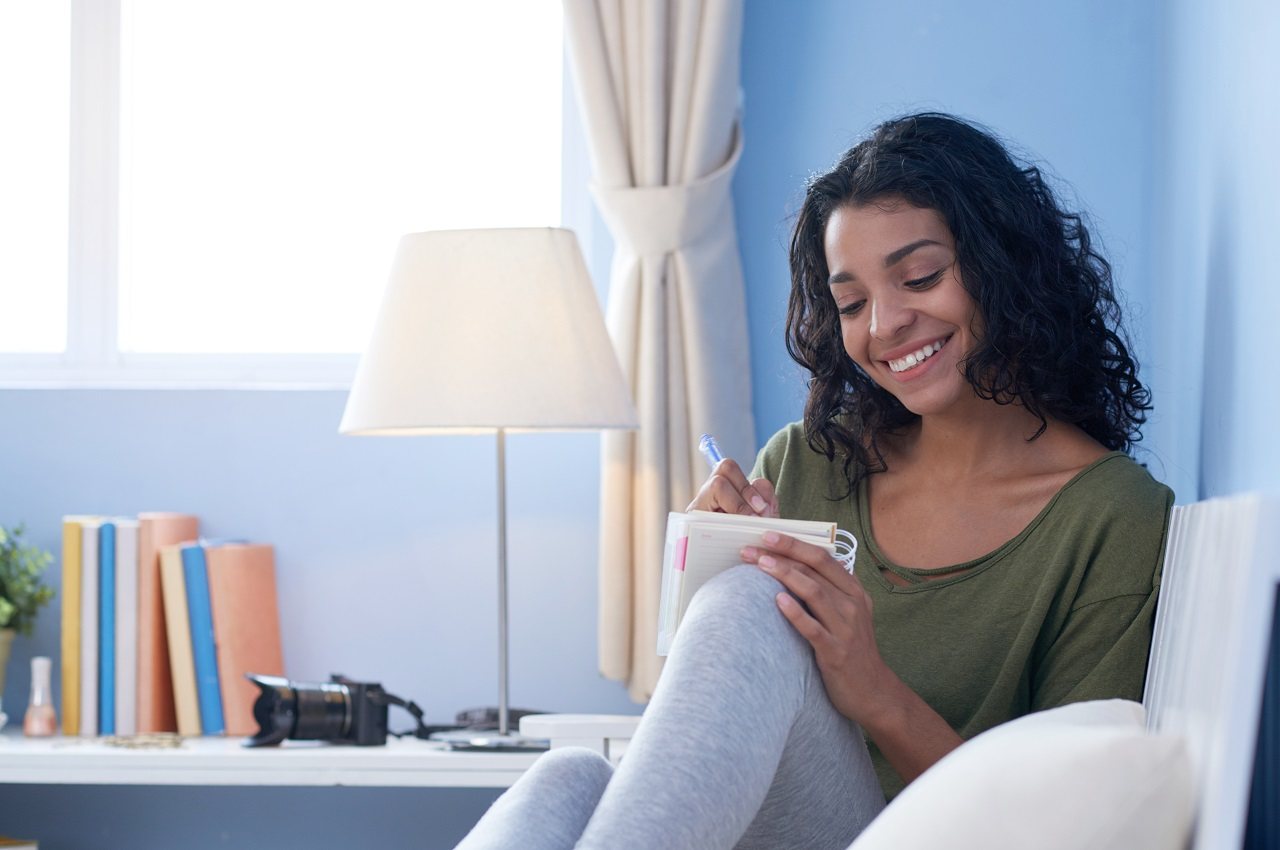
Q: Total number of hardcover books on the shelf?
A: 8